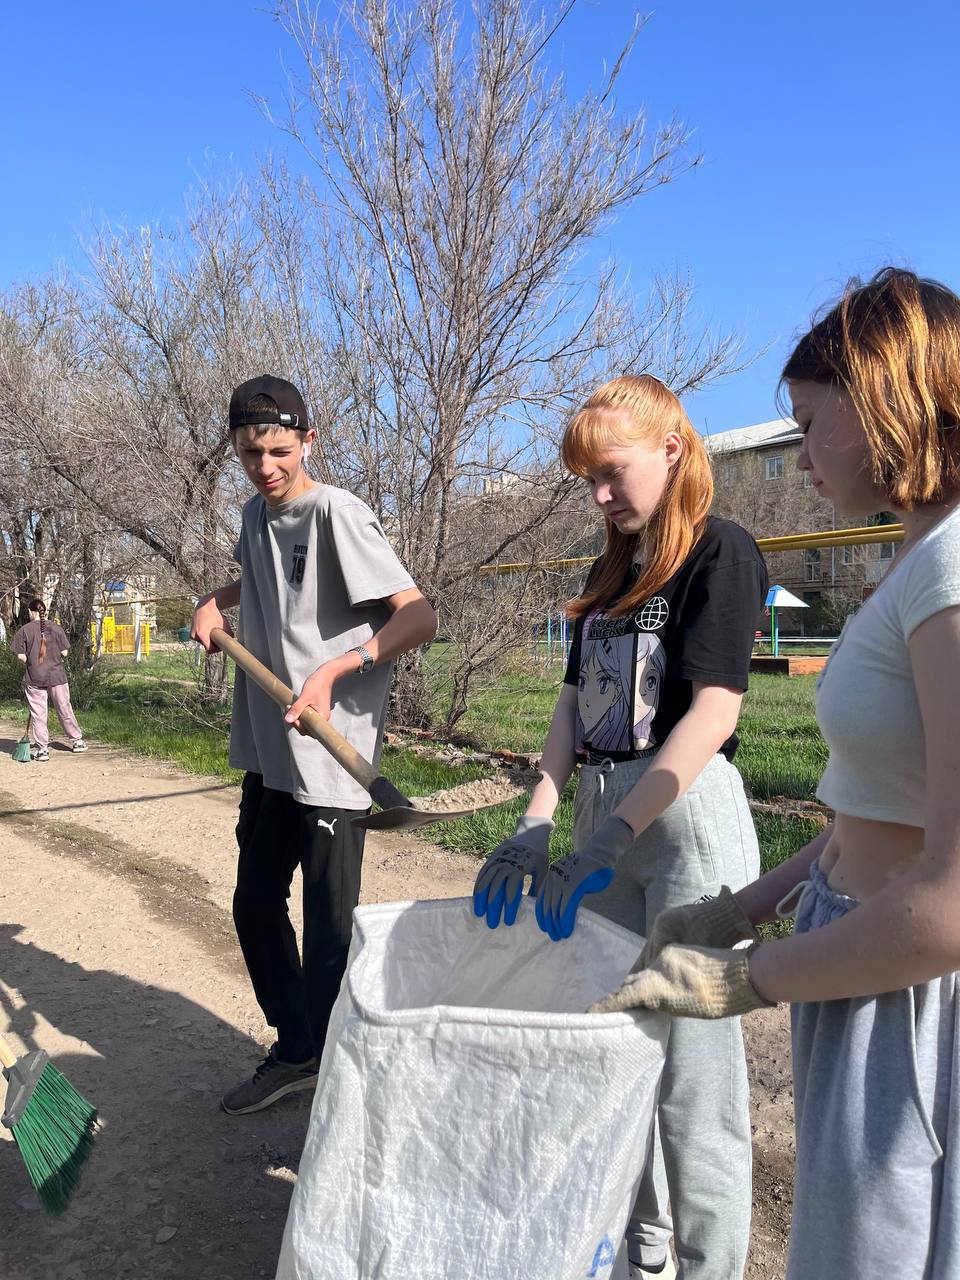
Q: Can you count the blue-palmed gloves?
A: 2